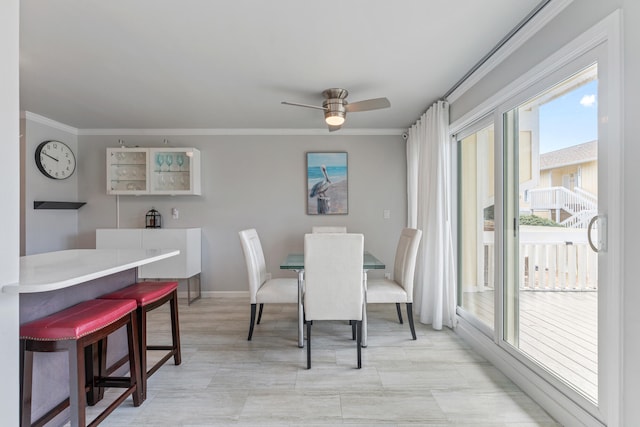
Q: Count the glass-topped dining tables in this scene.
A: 1